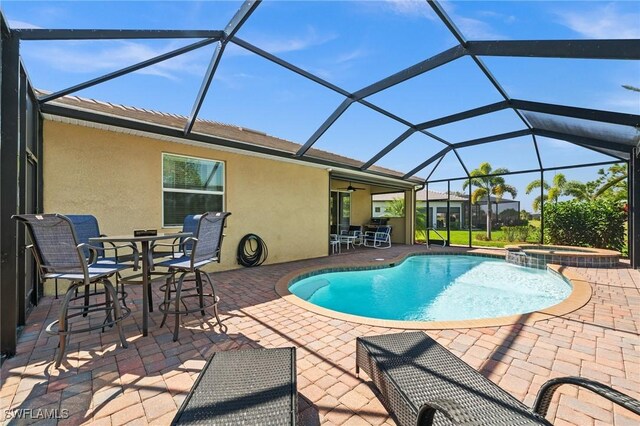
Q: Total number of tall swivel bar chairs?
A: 4